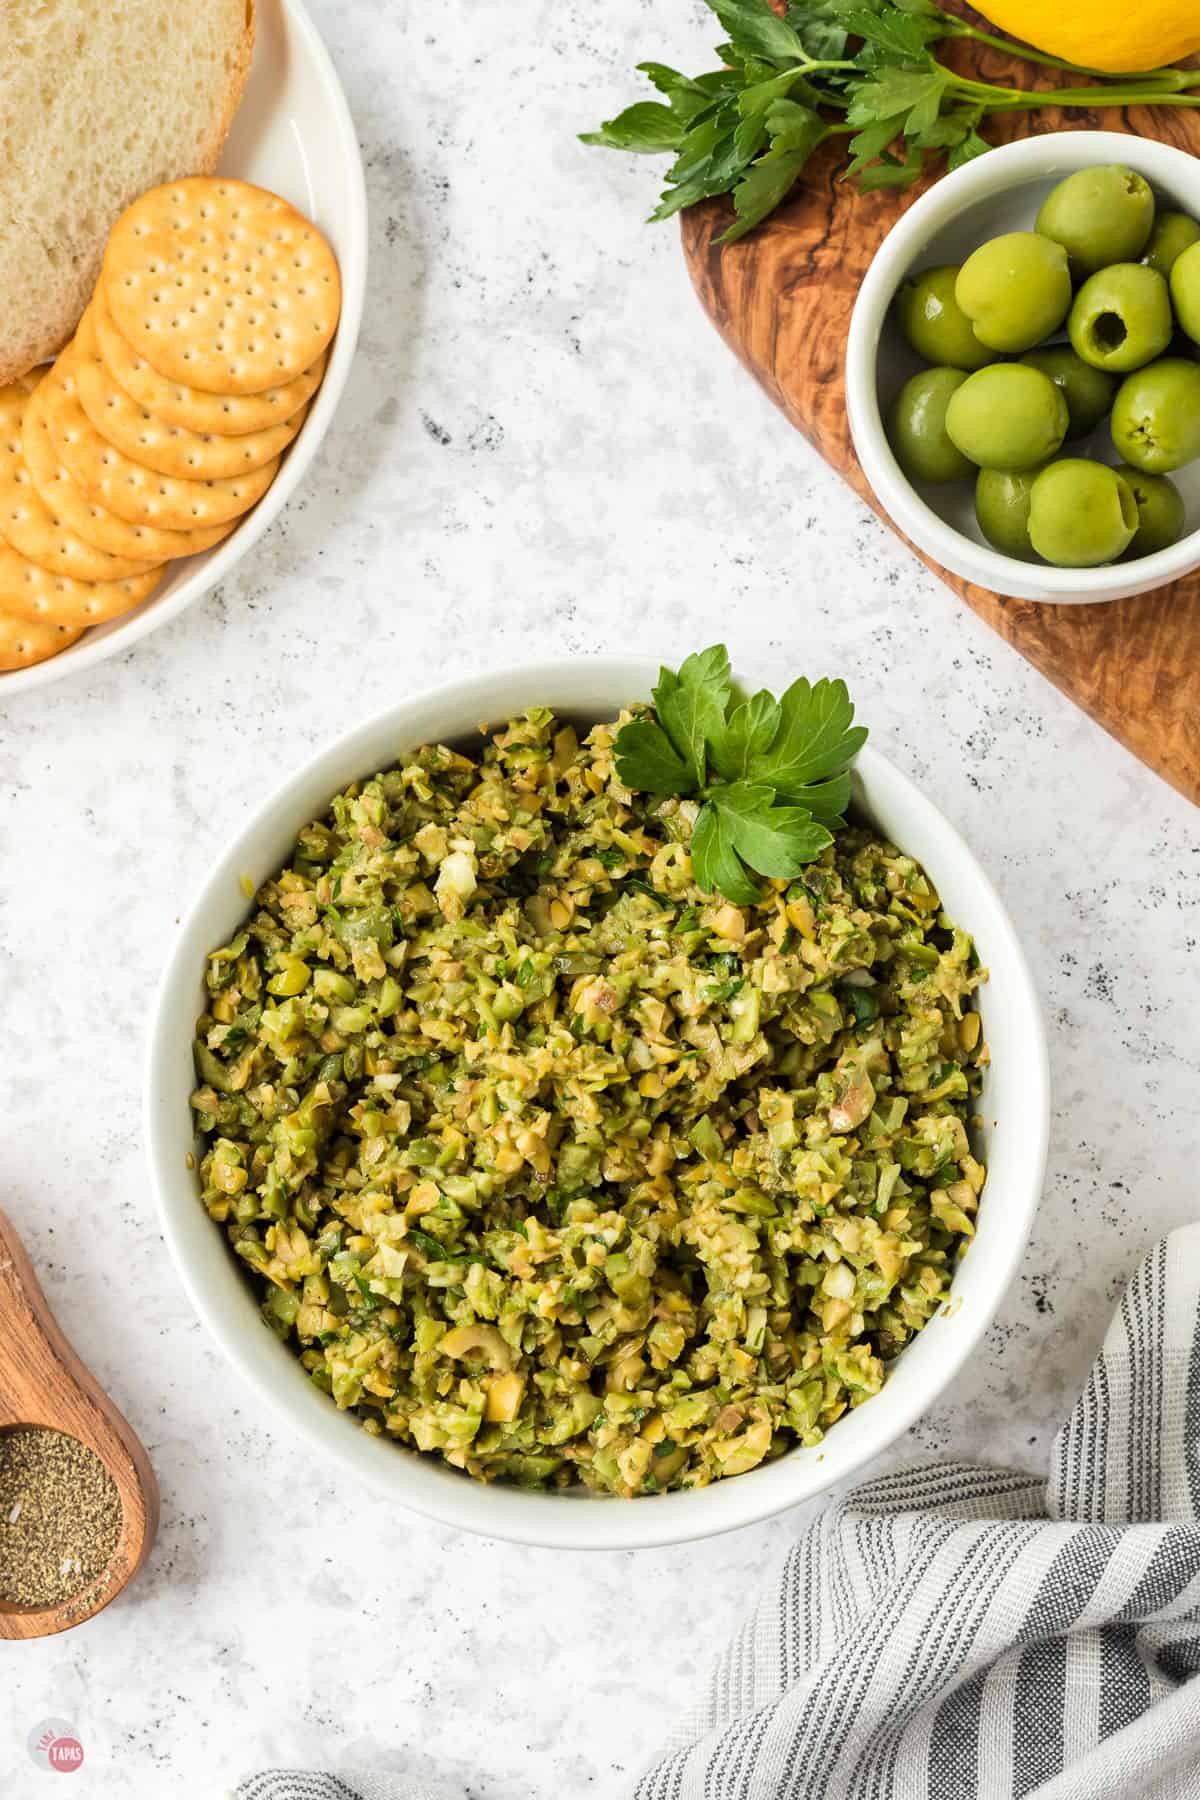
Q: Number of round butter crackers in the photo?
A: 8